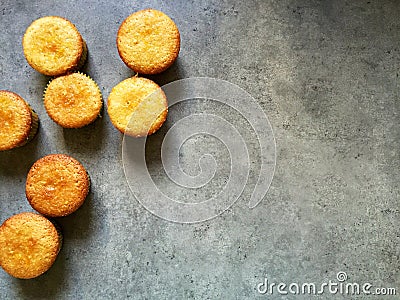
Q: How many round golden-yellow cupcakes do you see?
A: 7